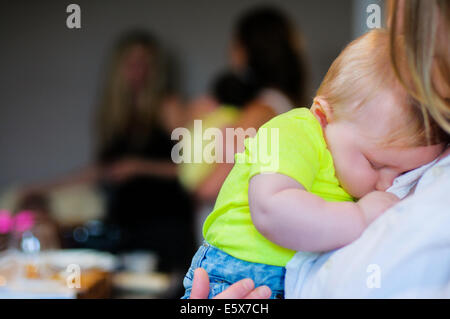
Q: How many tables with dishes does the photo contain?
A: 1